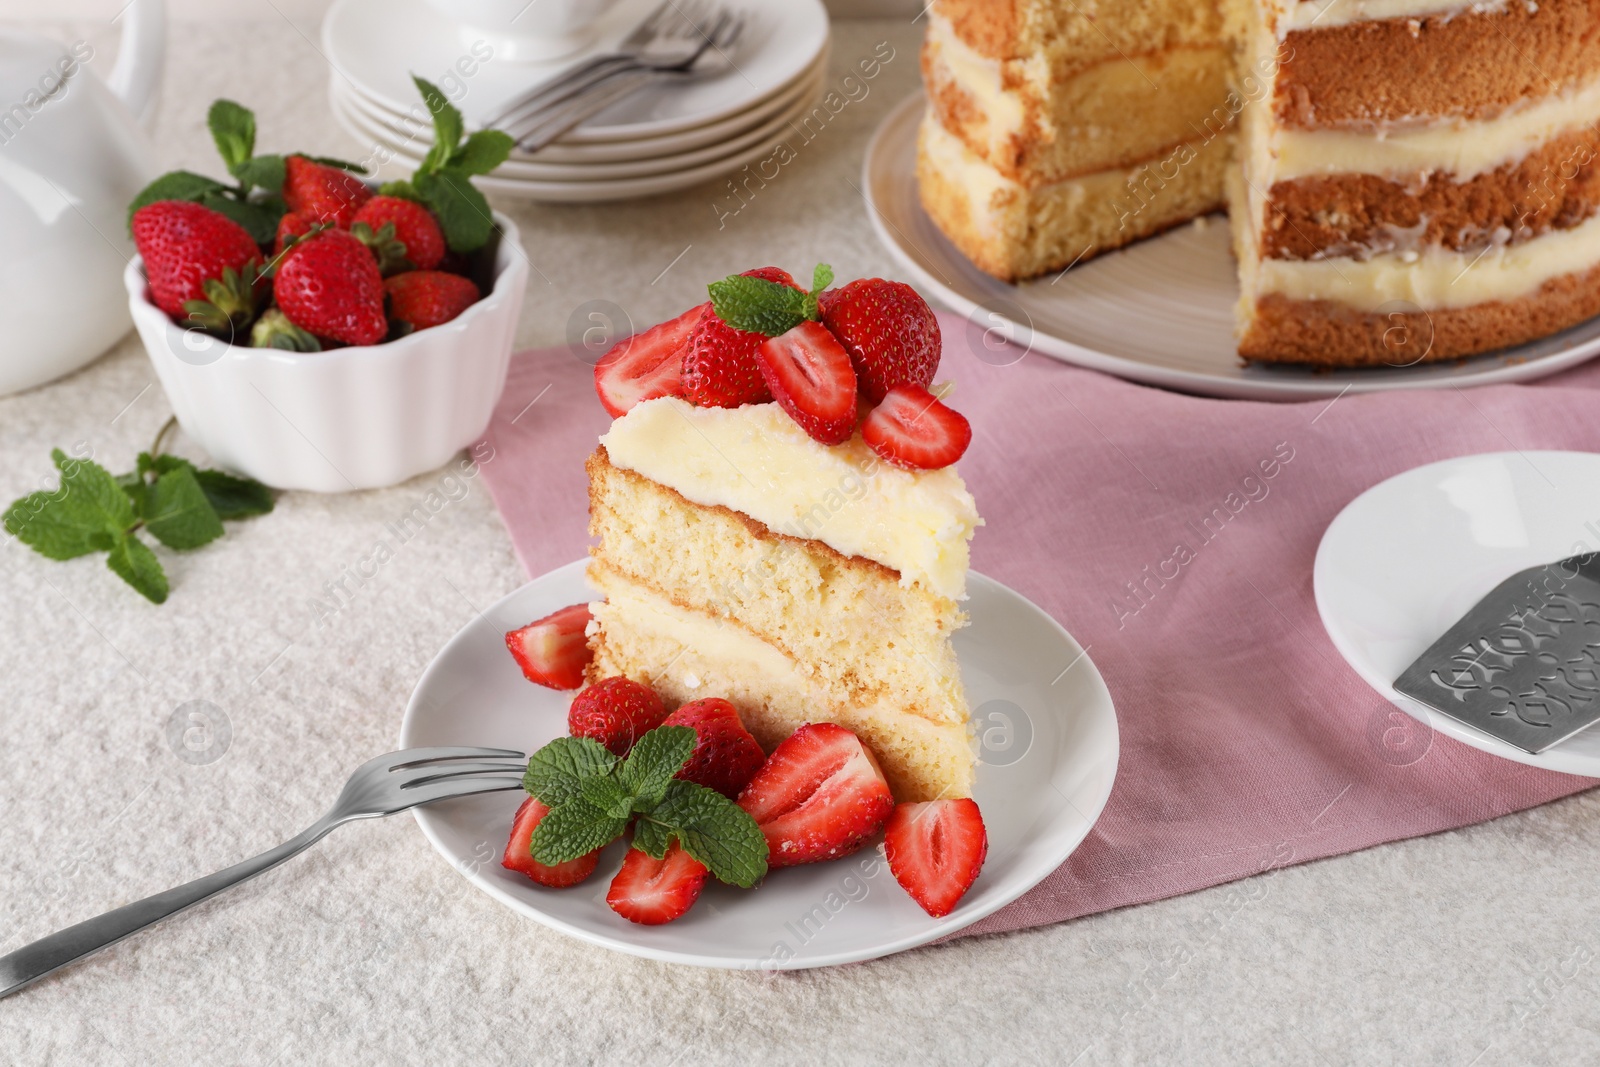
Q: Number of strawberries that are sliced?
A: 8